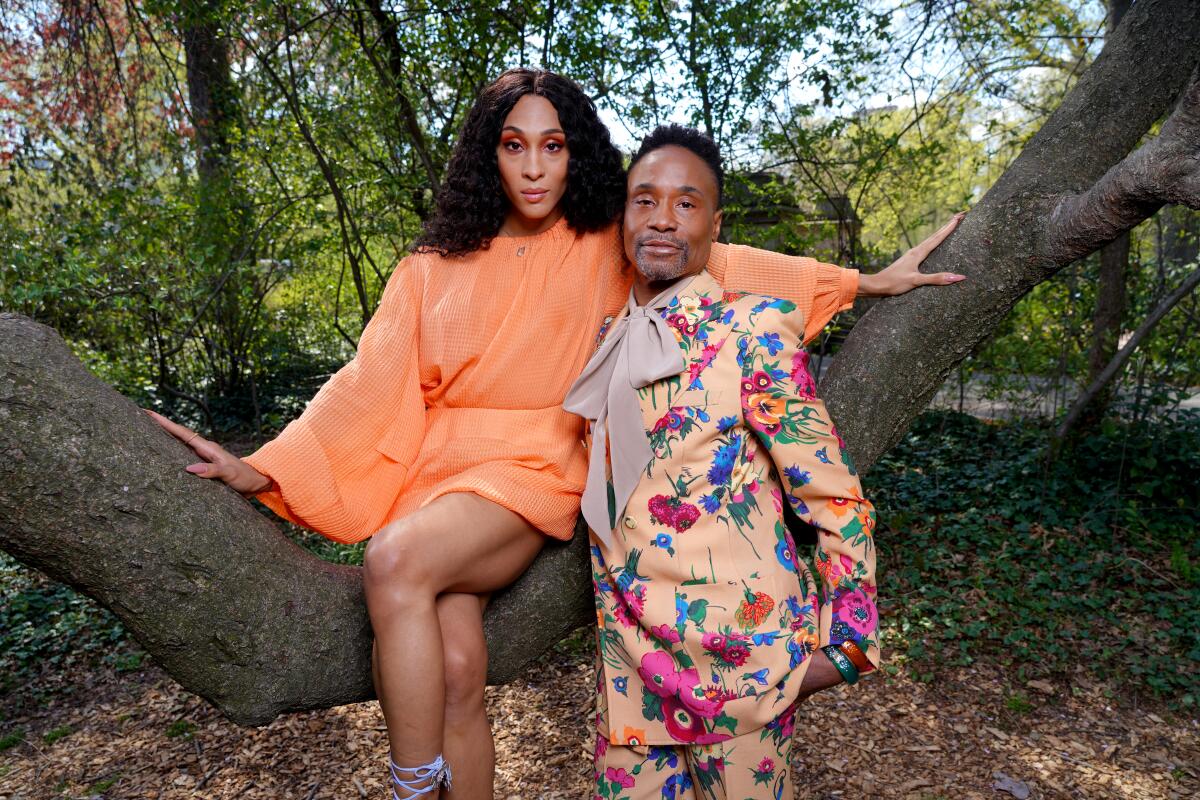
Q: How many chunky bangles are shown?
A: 2